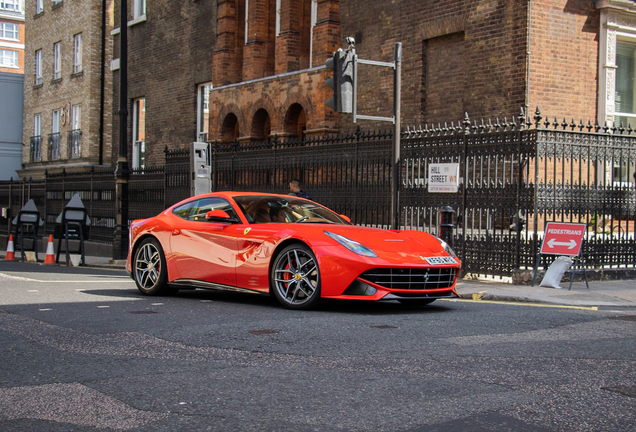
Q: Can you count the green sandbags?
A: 0